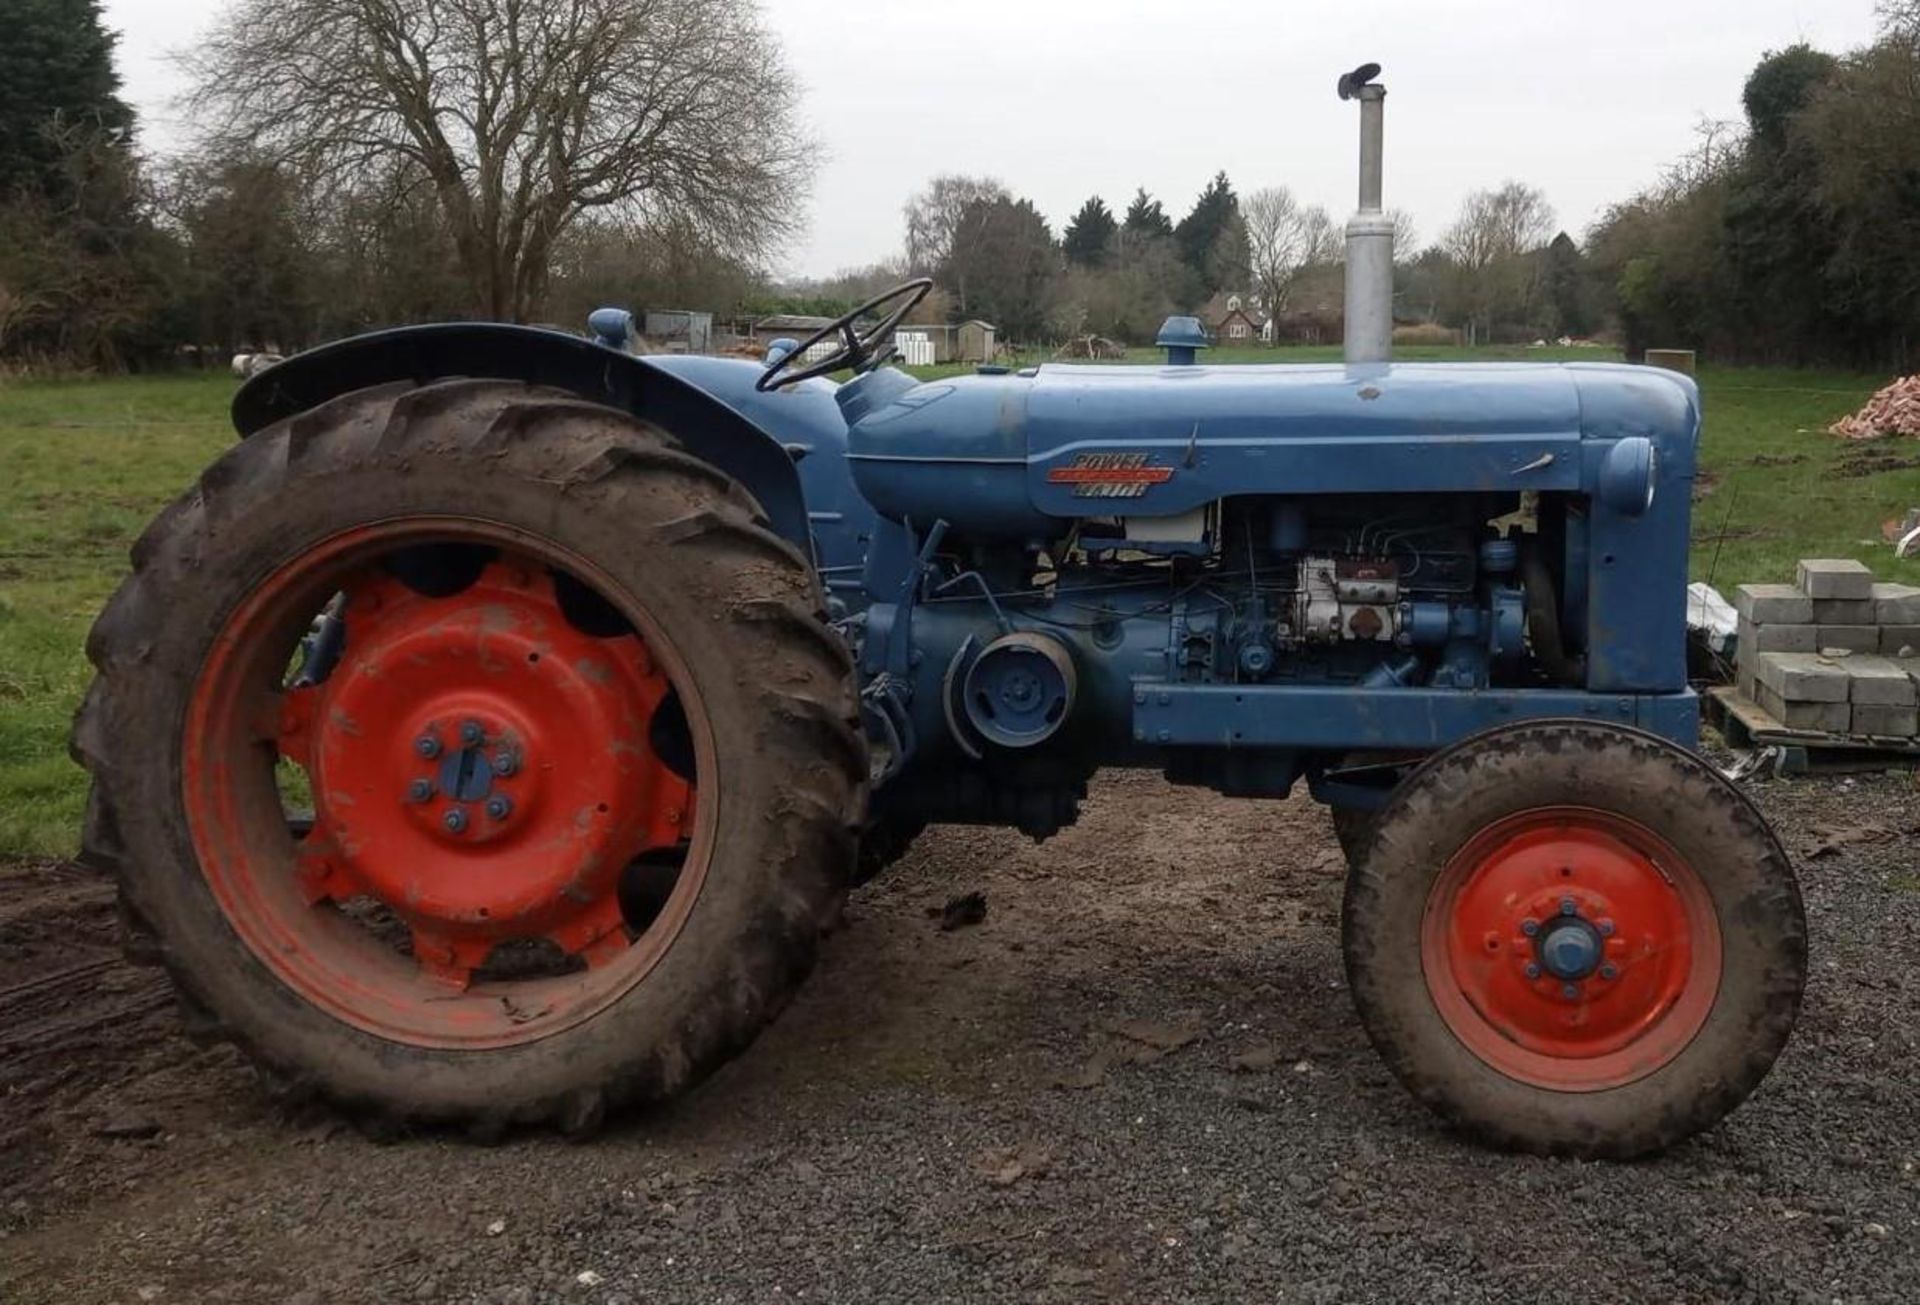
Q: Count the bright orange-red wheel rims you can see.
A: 2